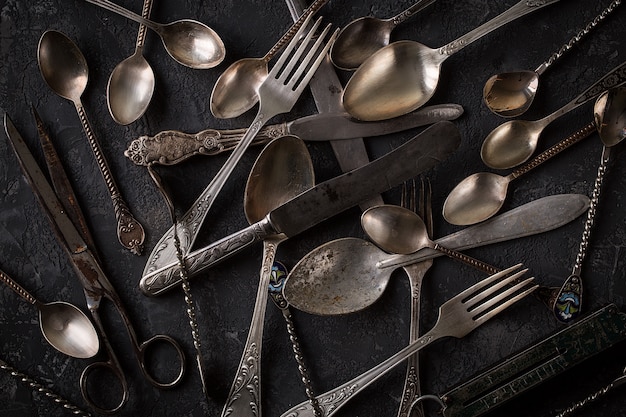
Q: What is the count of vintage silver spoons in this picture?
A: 14